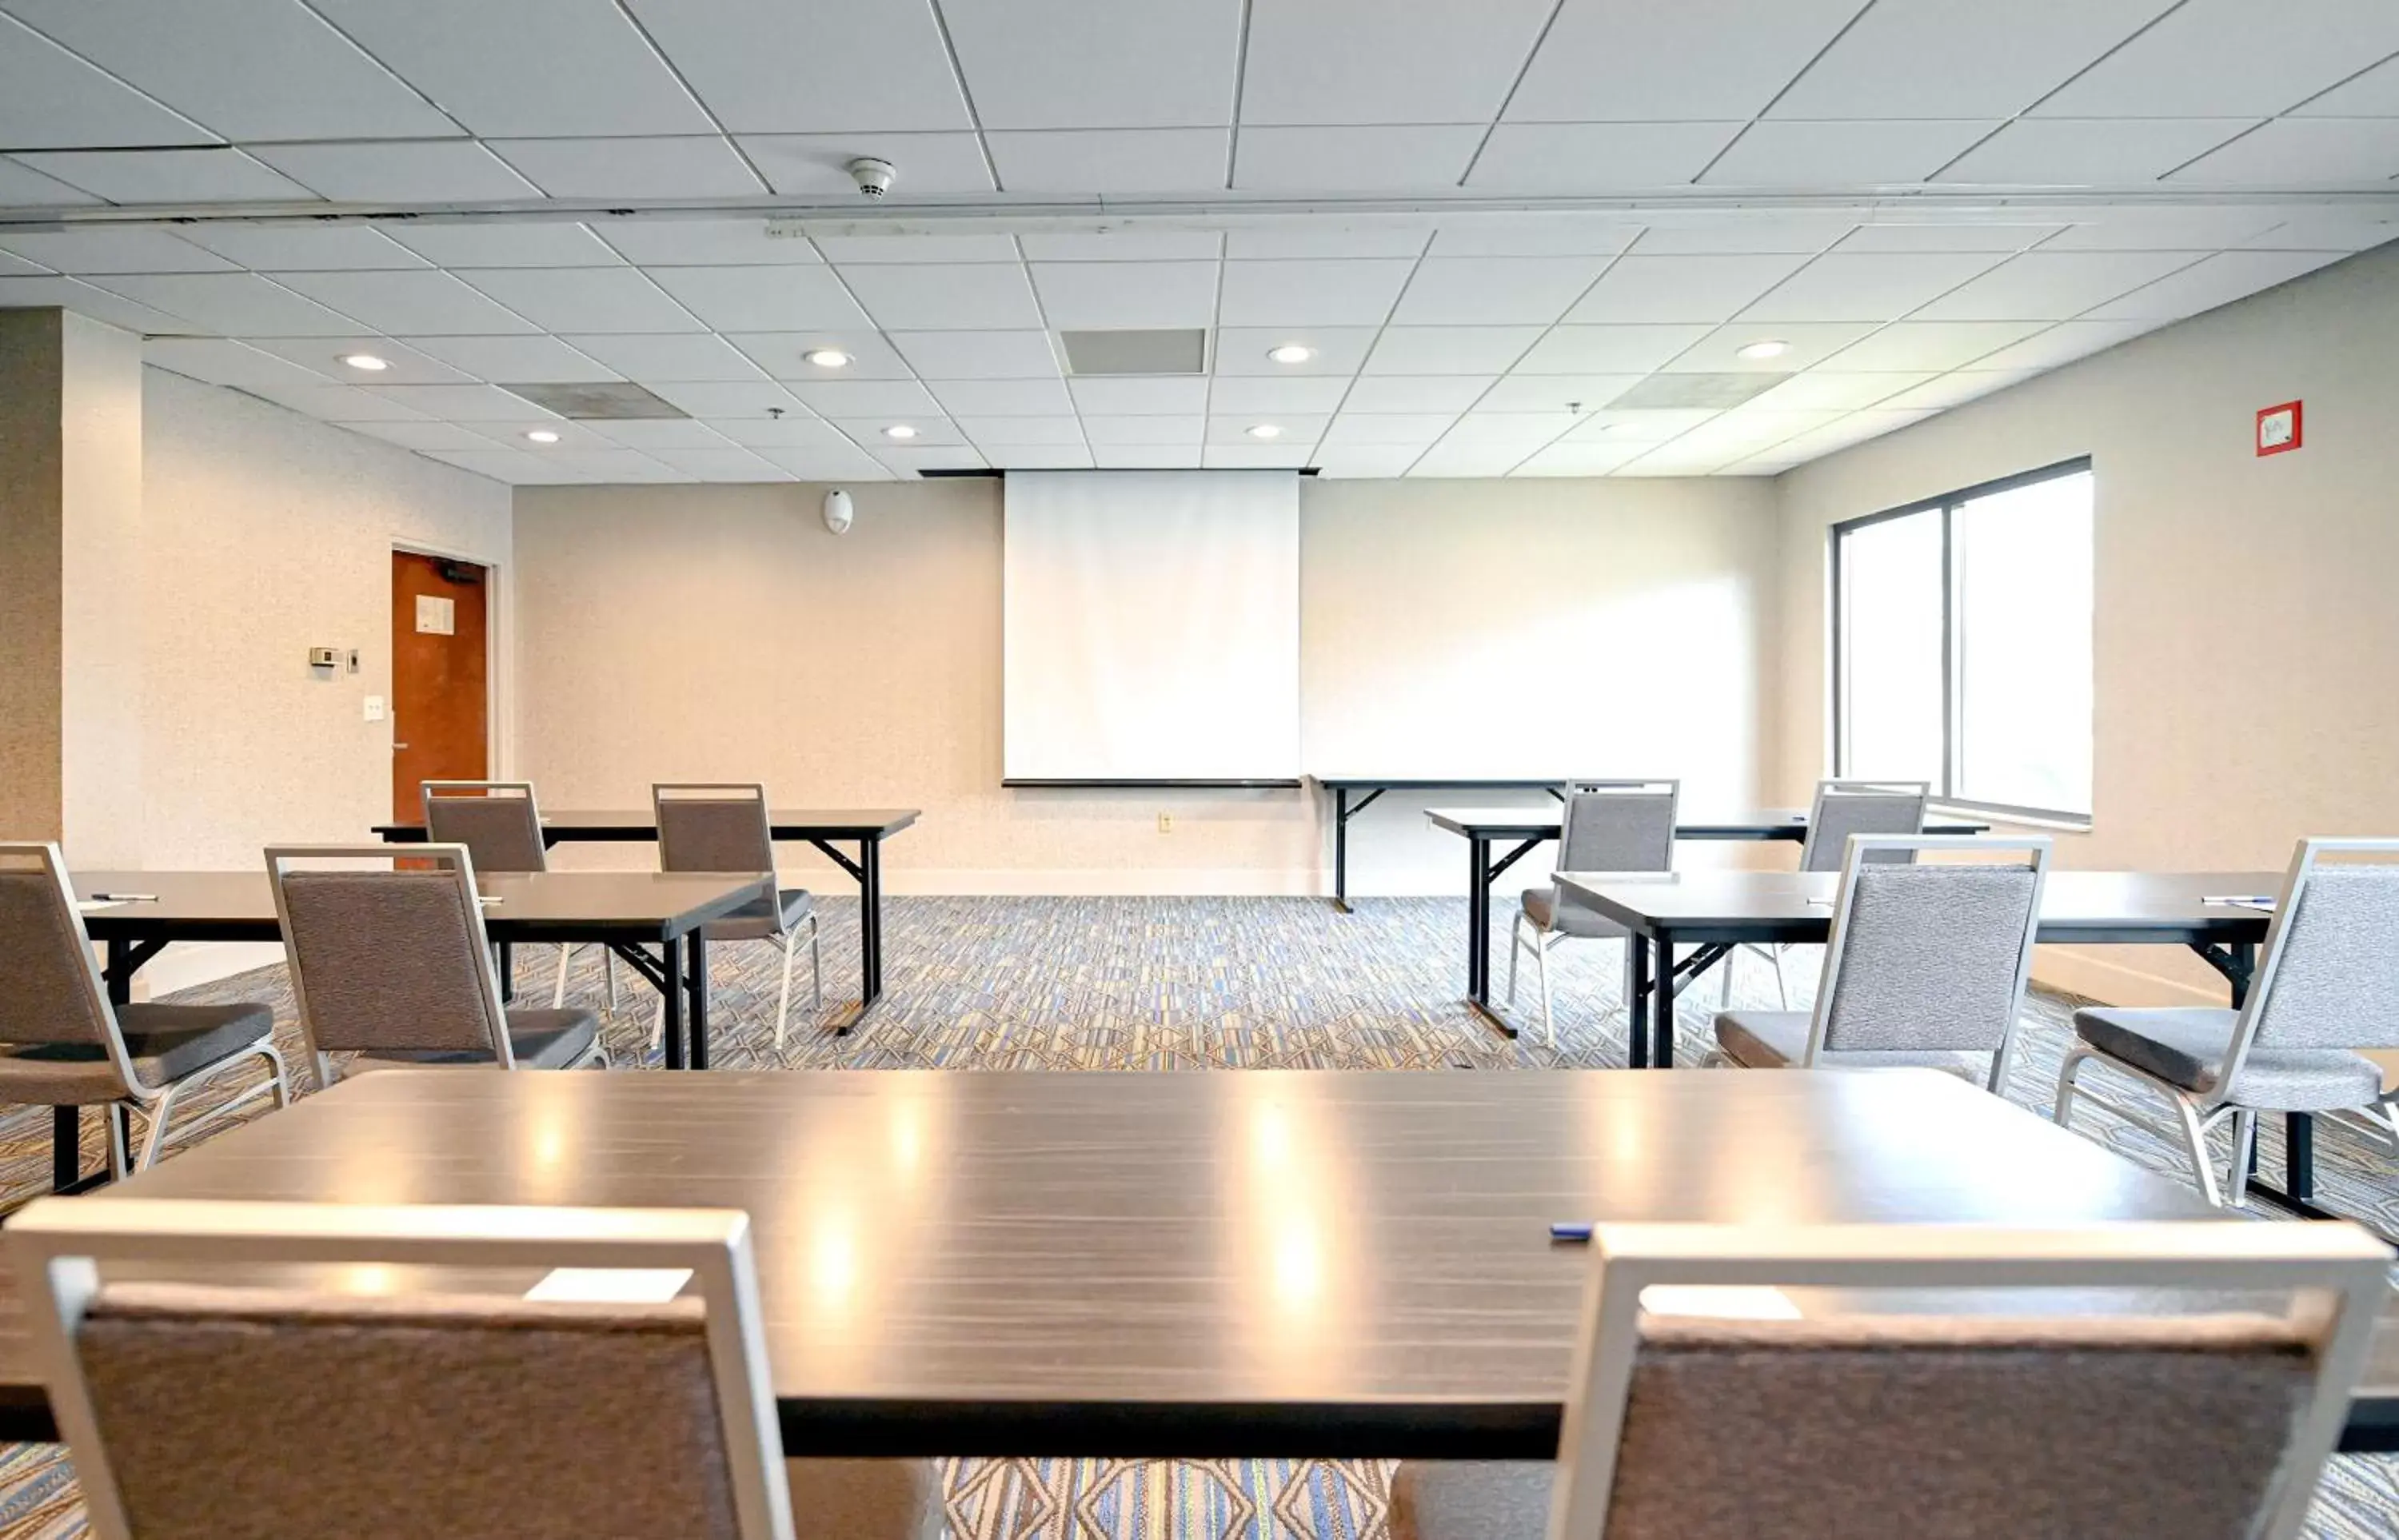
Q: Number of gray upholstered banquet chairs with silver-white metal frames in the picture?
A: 10